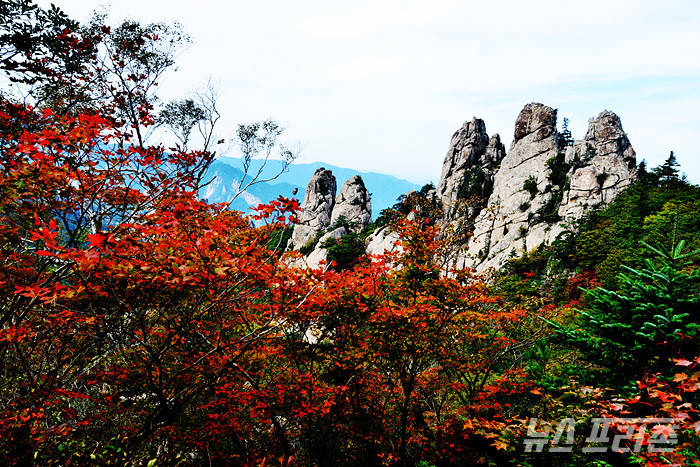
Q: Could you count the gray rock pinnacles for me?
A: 5